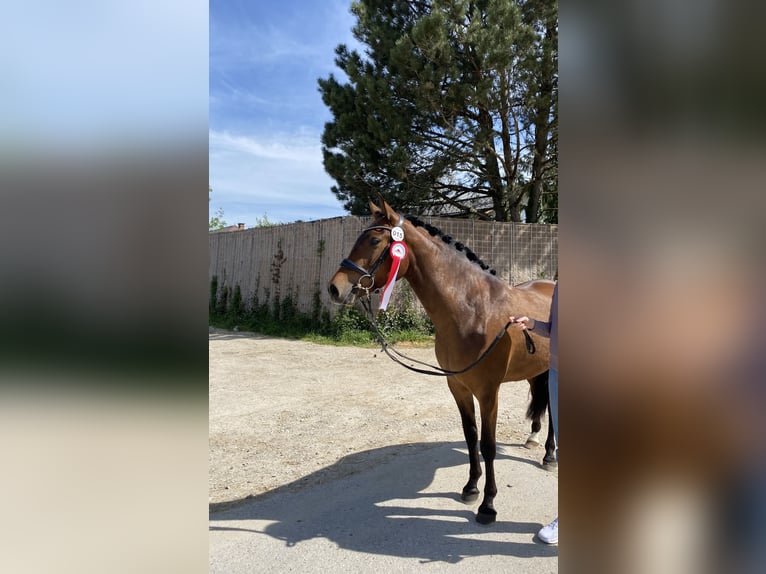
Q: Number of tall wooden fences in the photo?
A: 1